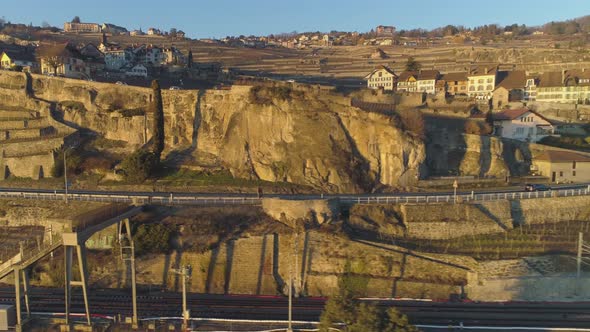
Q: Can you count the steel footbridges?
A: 1